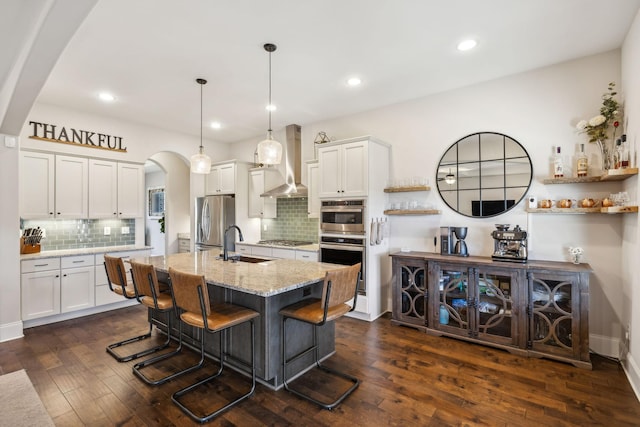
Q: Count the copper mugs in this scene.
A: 4